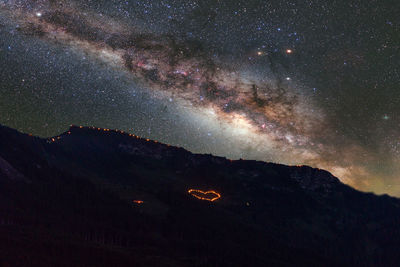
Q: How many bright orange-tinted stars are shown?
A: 2